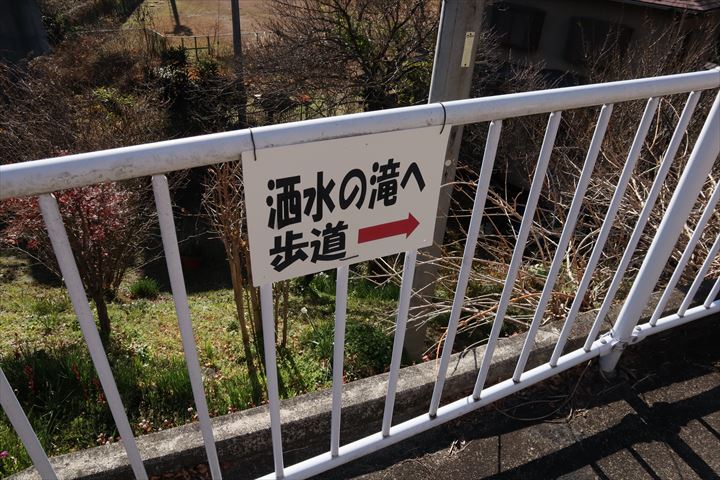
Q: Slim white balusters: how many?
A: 14